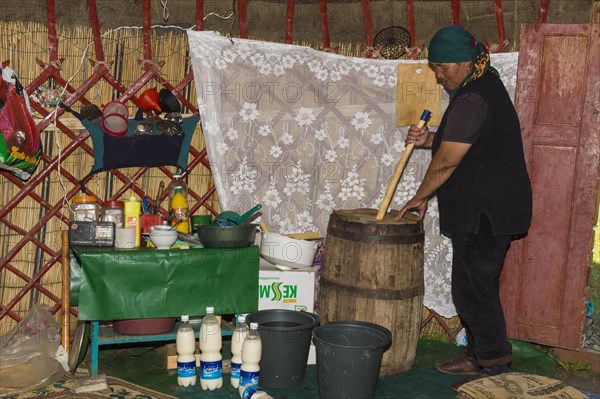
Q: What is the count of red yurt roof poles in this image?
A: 12